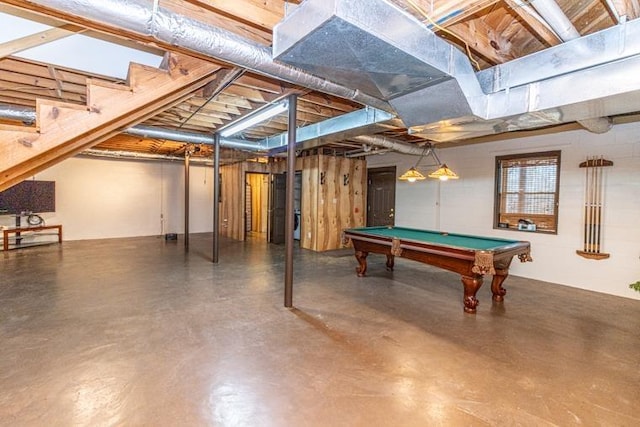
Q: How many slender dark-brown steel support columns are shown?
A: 3